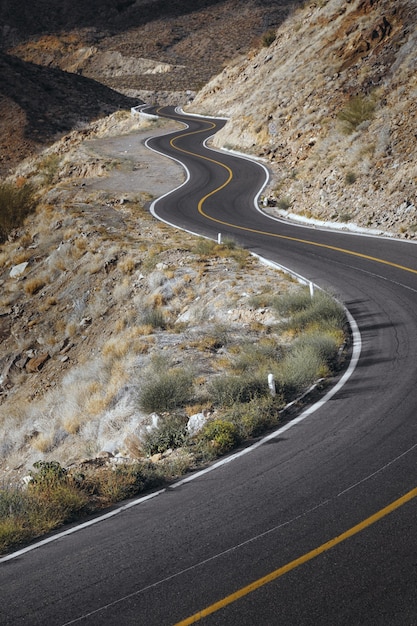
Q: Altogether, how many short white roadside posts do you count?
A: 3